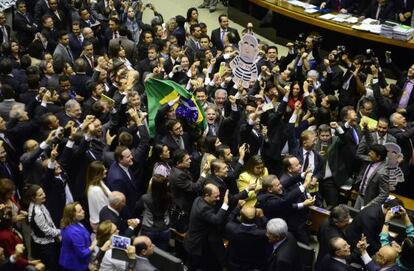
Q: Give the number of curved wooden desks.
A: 1